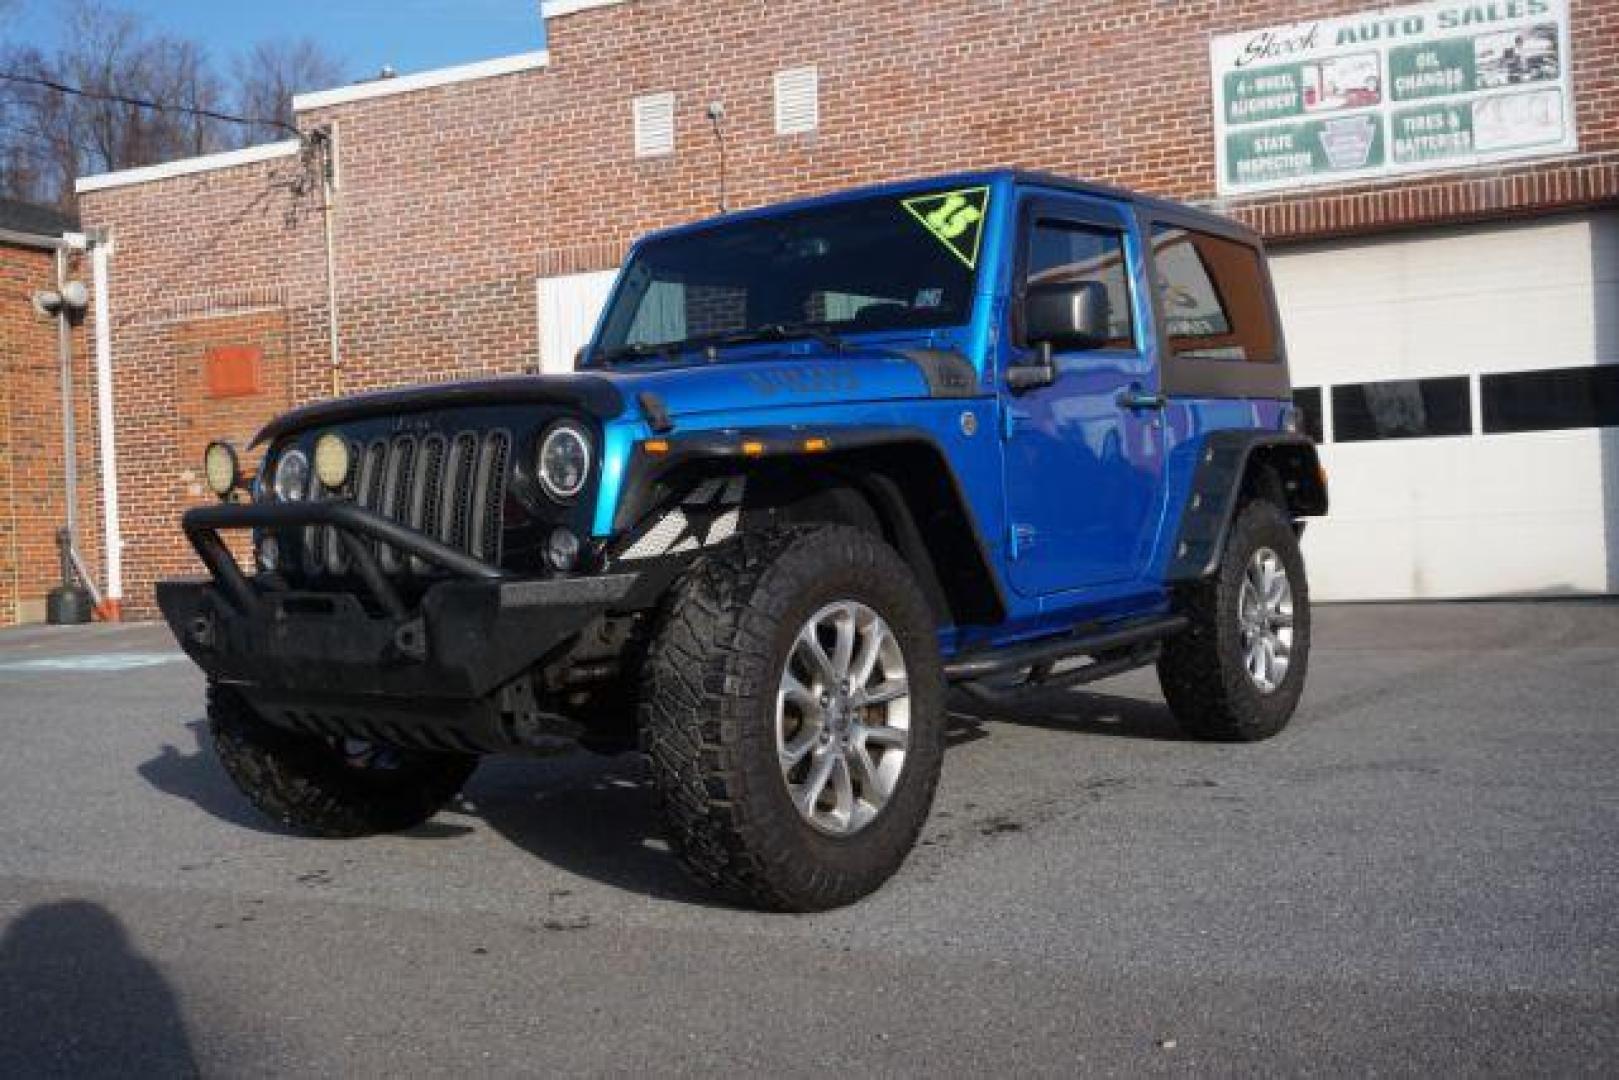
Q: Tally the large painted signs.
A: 1